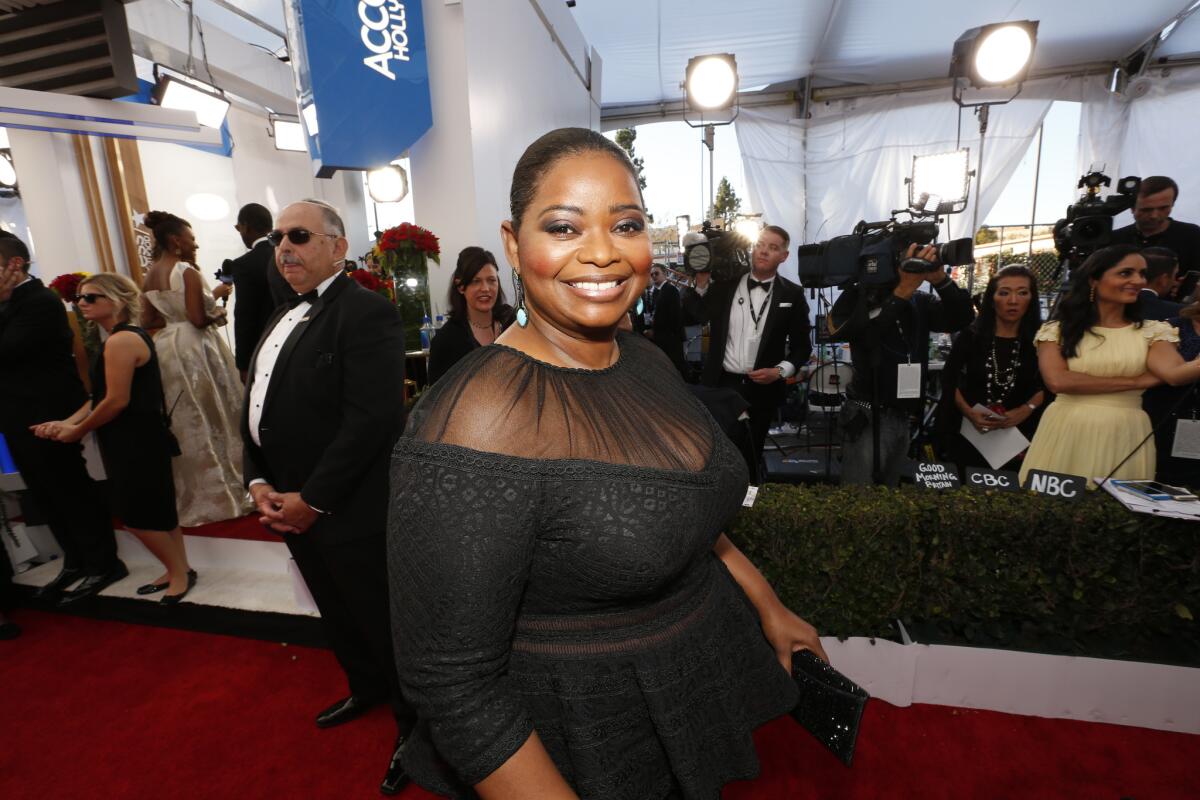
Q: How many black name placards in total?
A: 3